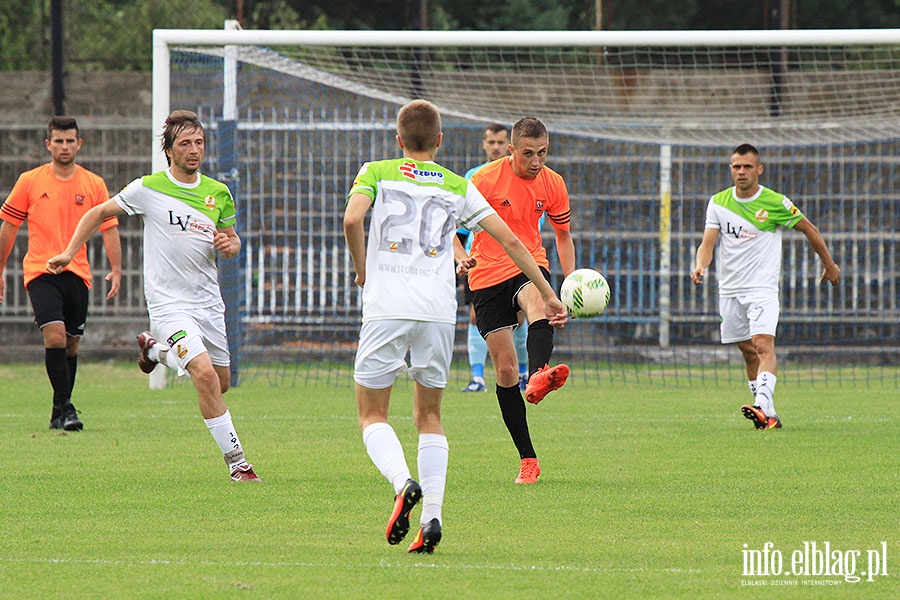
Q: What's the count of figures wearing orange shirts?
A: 2